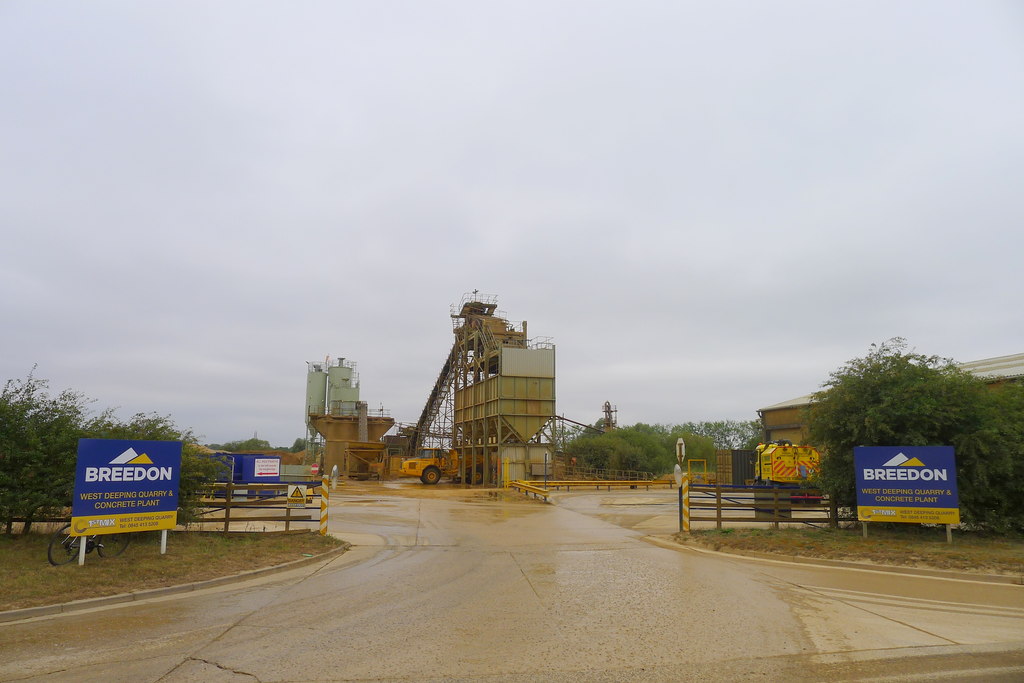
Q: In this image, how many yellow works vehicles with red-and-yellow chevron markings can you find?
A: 1